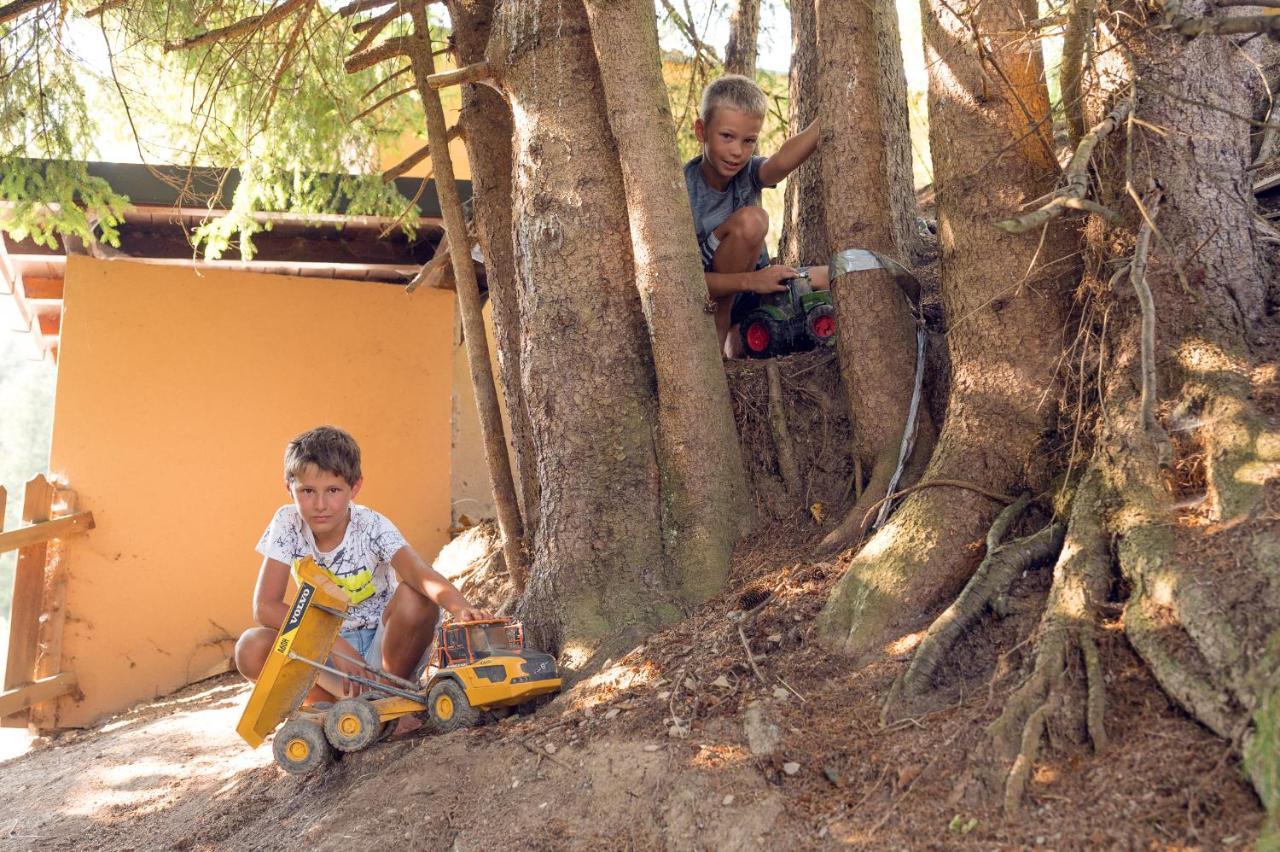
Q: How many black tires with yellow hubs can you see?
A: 3